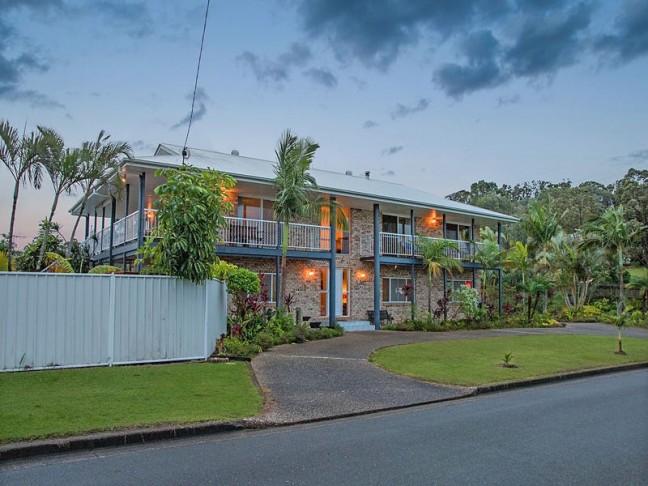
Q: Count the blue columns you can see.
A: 13